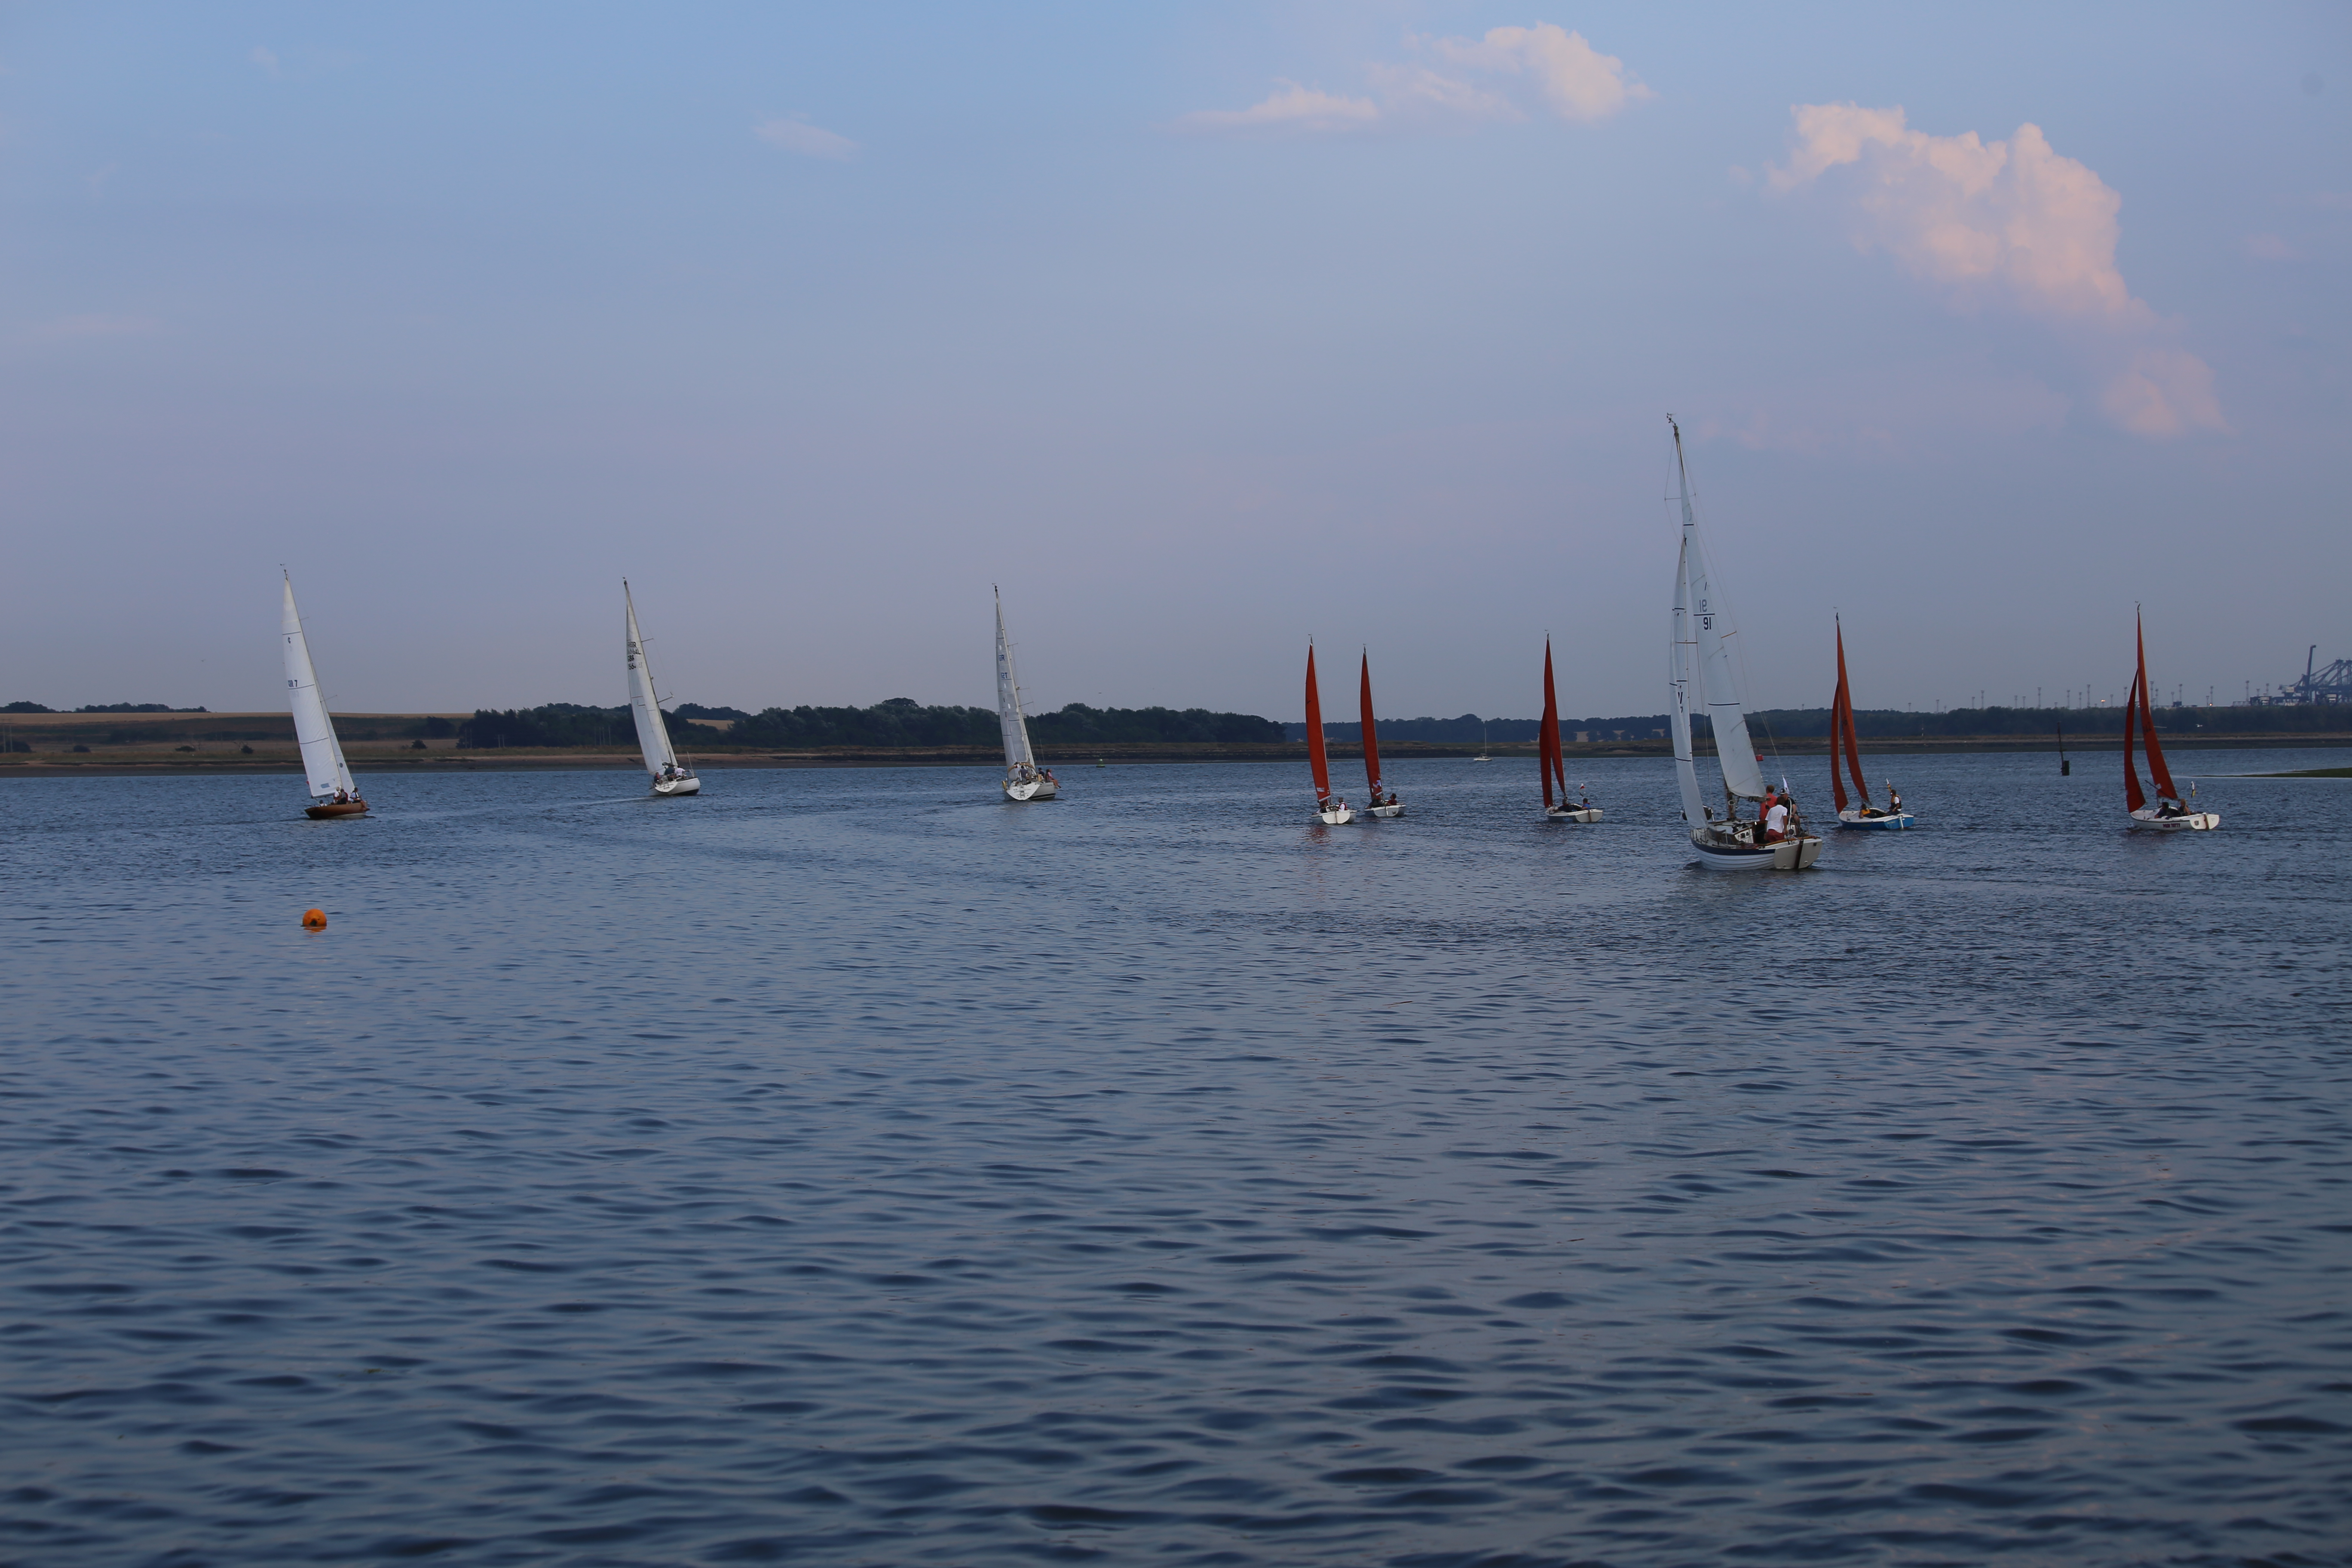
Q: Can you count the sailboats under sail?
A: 9